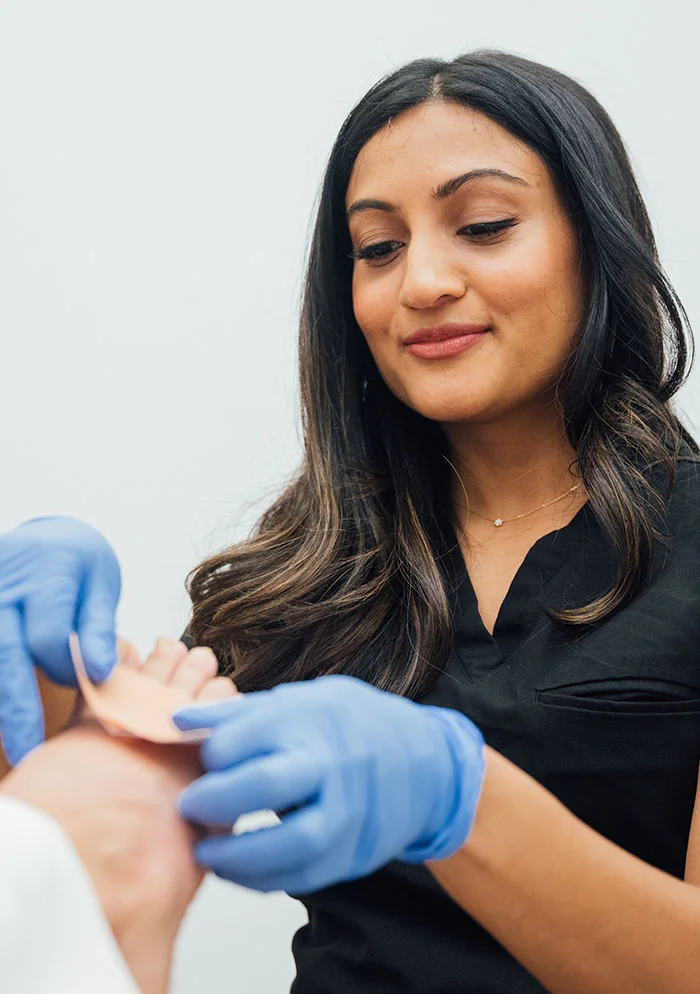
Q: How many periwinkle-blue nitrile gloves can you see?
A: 2